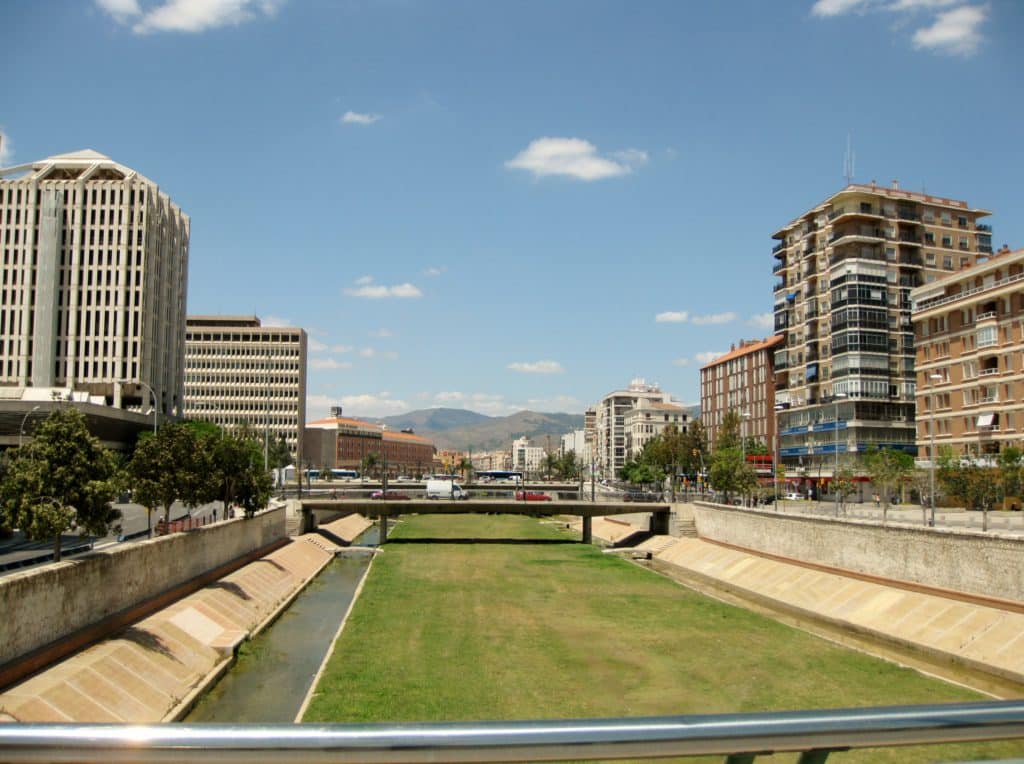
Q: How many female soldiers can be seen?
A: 0